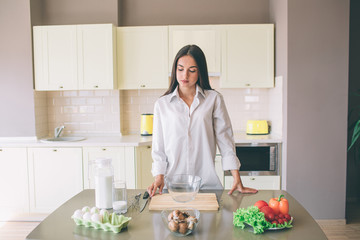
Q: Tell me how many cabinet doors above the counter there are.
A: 5